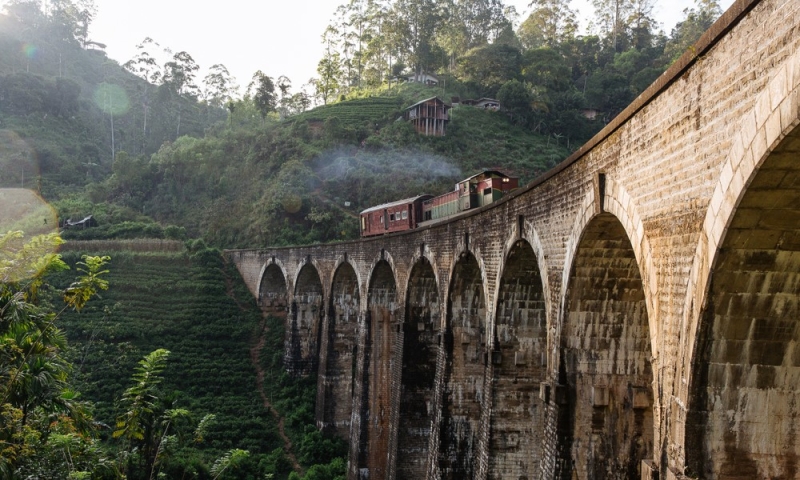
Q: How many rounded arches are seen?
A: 9